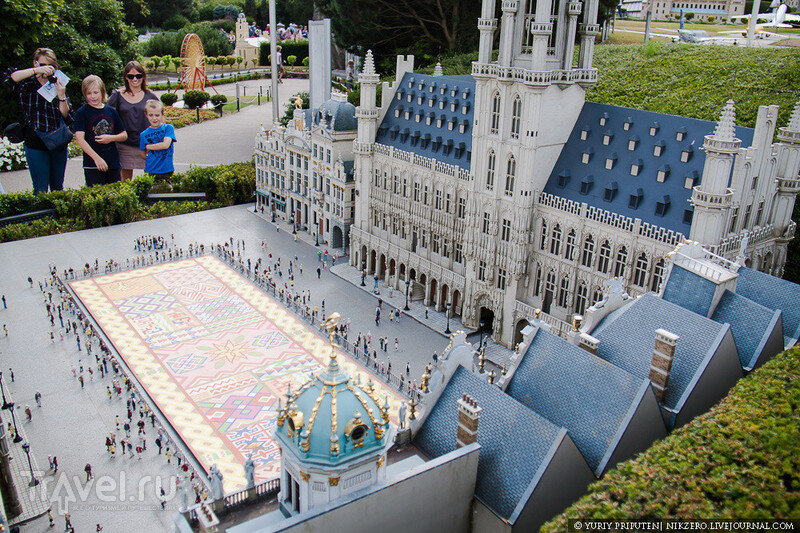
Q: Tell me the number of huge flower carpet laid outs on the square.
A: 1